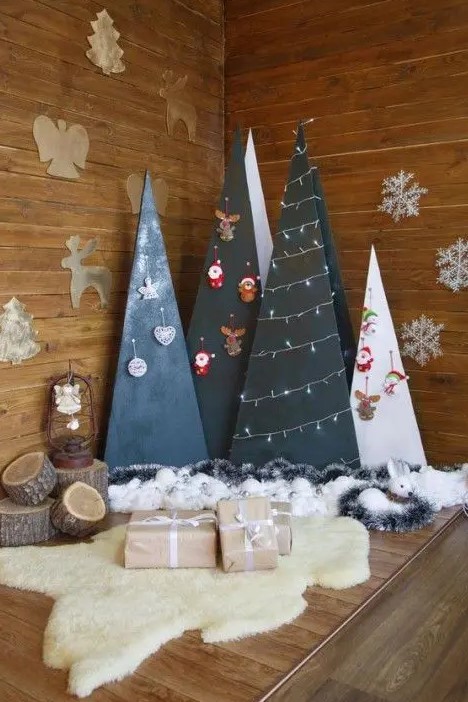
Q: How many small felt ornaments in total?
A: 9